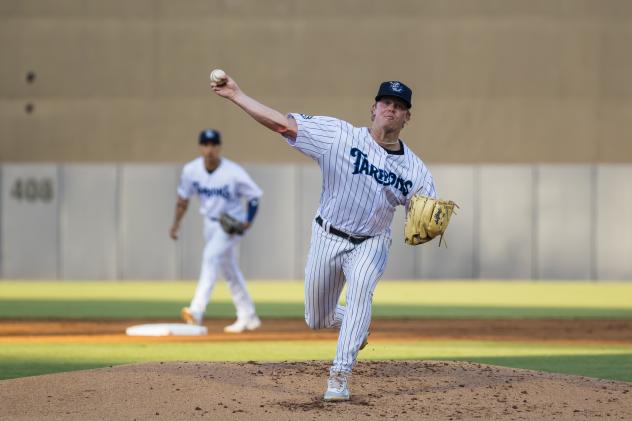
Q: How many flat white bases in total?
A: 1